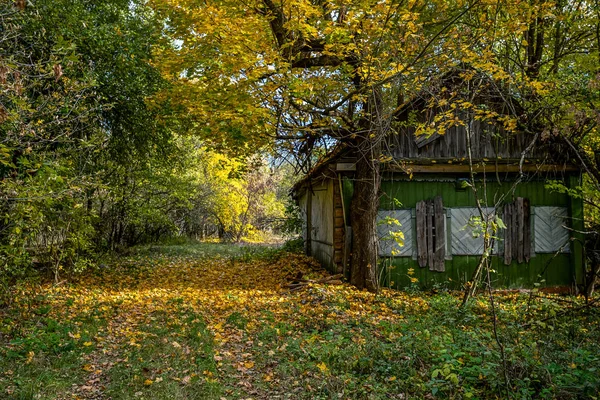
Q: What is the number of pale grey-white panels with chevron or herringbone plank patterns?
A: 3